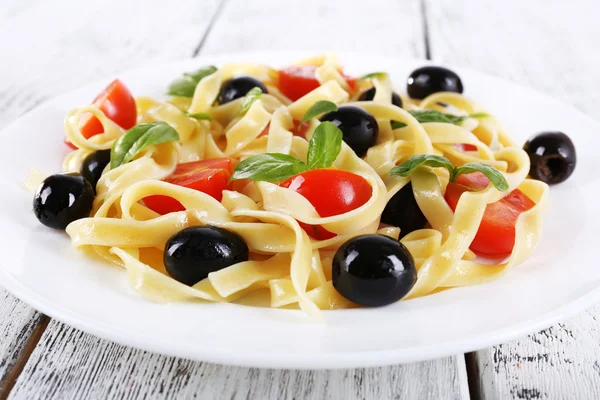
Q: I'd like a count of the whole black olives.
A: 10